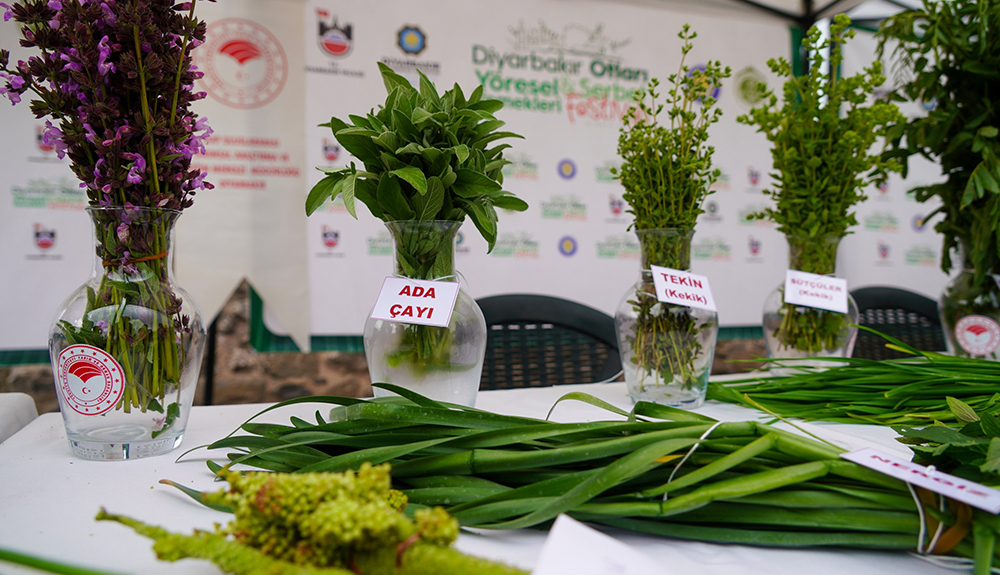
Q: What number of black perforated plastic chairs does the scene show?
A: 2